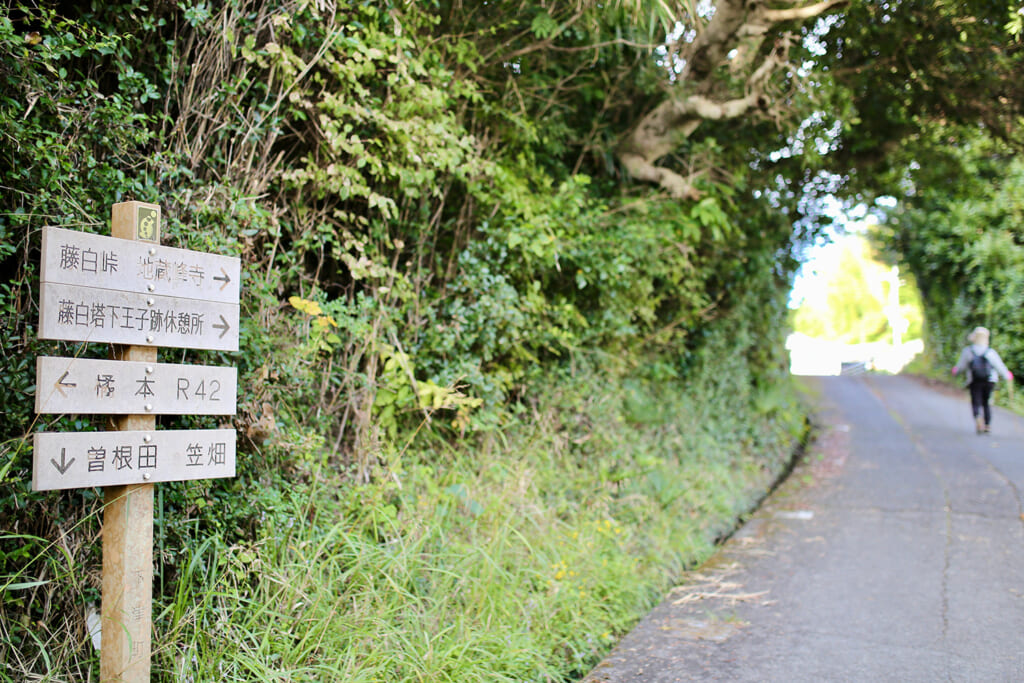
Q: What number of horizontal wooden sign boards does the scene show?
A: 4